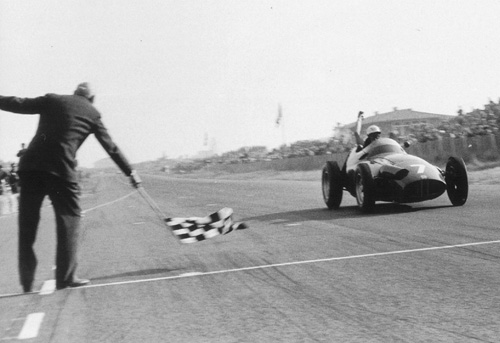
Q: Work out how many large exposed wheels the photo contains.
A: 3